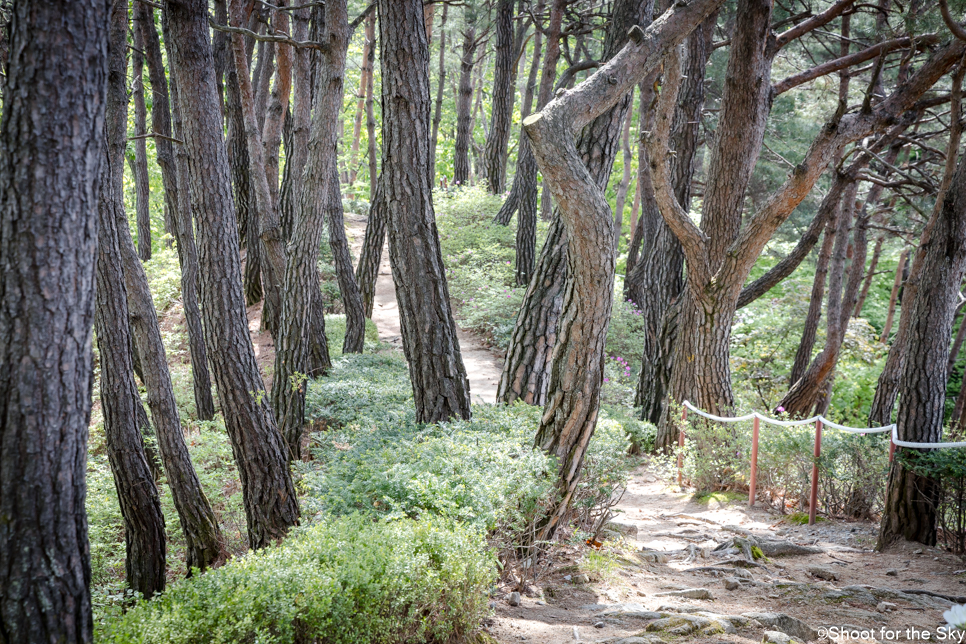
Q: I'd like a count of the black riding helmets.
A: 0